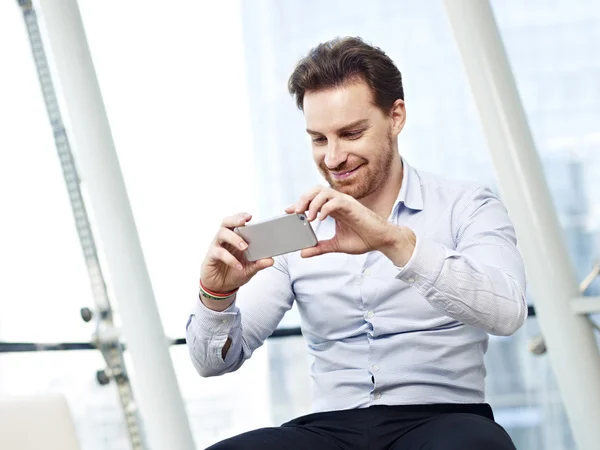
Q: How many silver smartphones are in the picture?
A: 1